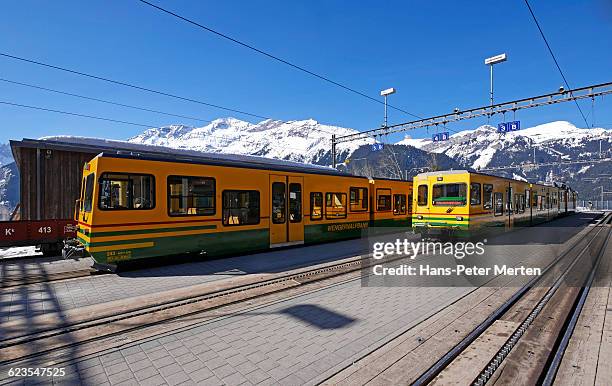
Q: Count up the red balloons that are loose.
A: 0